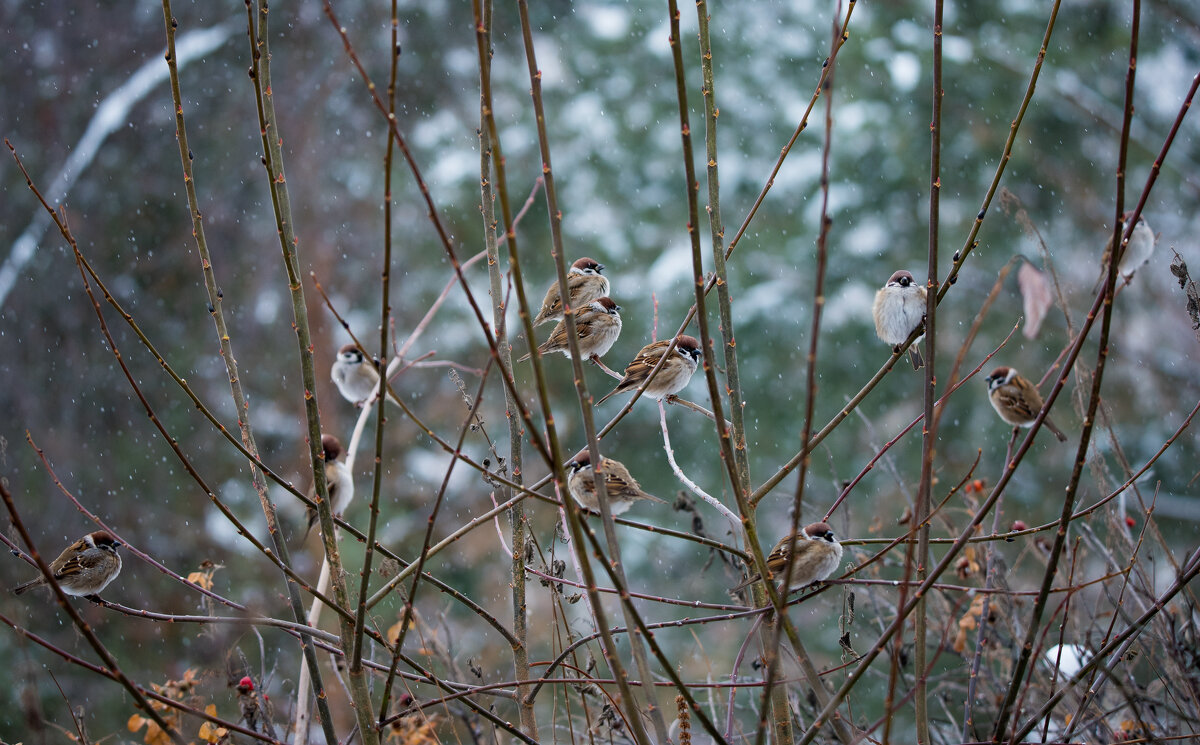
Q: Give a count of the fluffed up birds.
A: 11